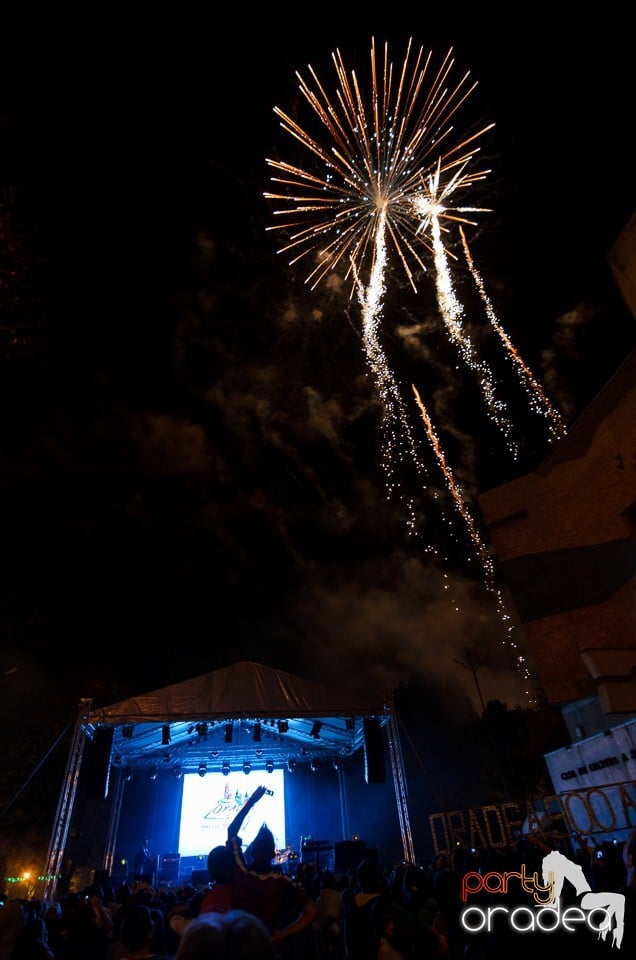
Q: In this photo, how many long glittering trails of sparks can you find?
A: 4